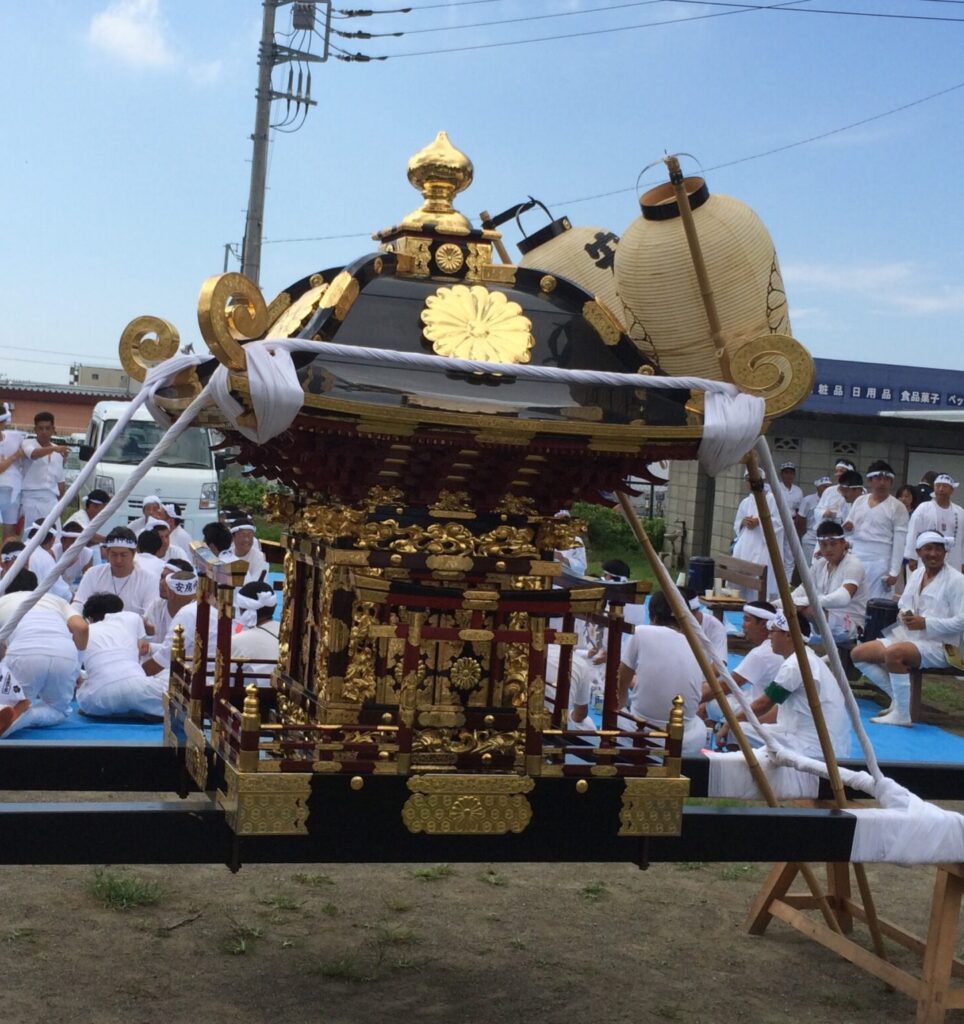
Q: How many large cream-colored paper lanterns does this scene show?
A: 2